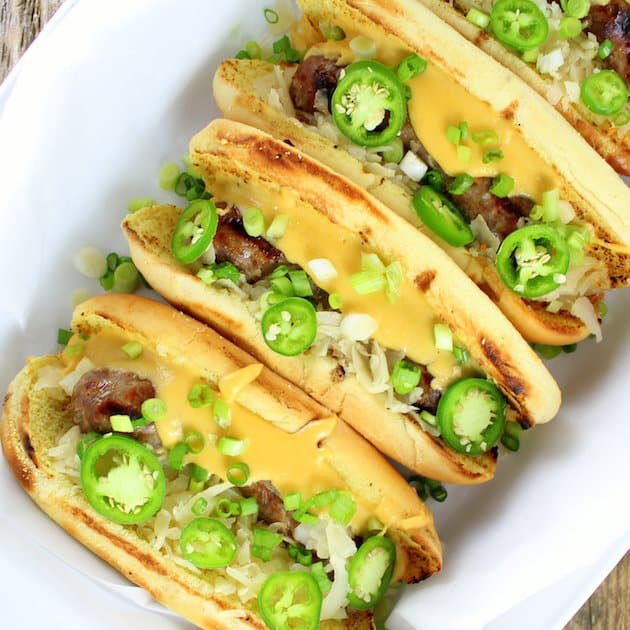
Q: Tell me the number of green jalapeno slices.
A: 12